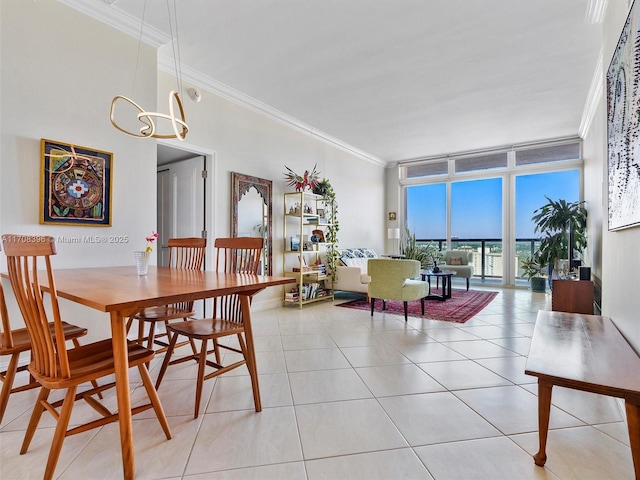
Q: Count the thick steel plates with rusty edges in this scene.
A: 0